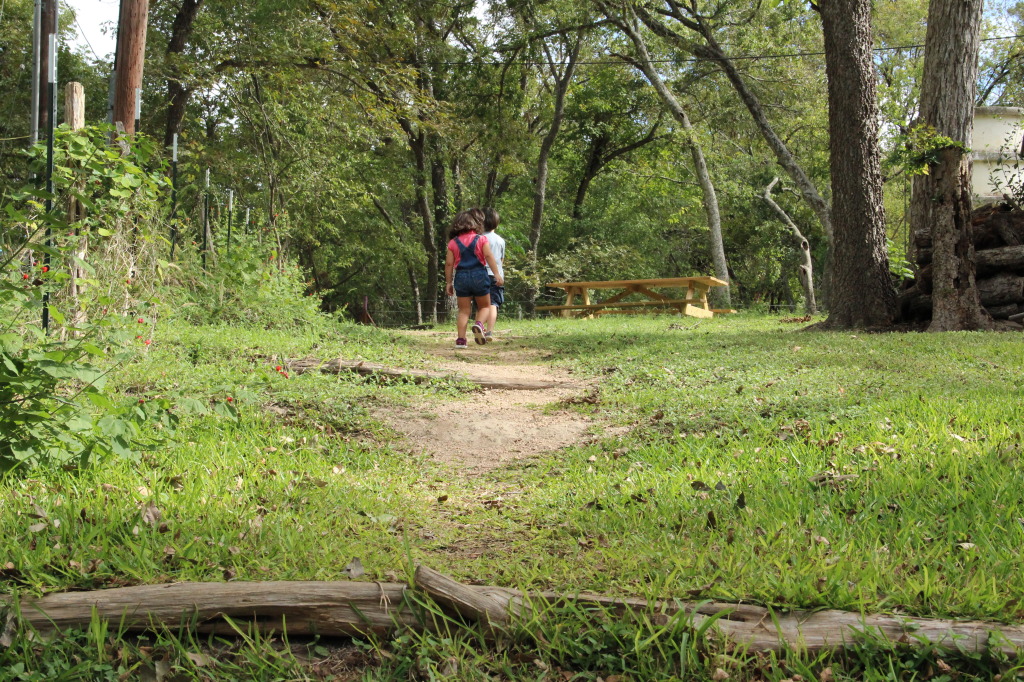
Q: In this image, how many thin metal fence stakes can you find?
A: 6